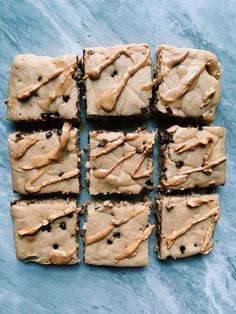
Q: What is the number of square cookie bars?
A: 9